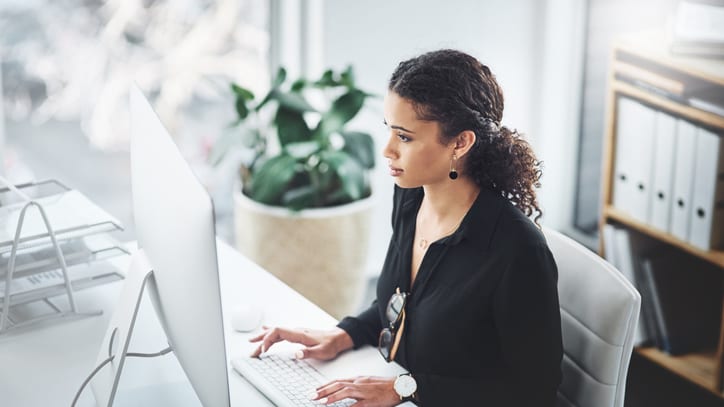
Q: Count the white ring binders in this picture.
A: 5